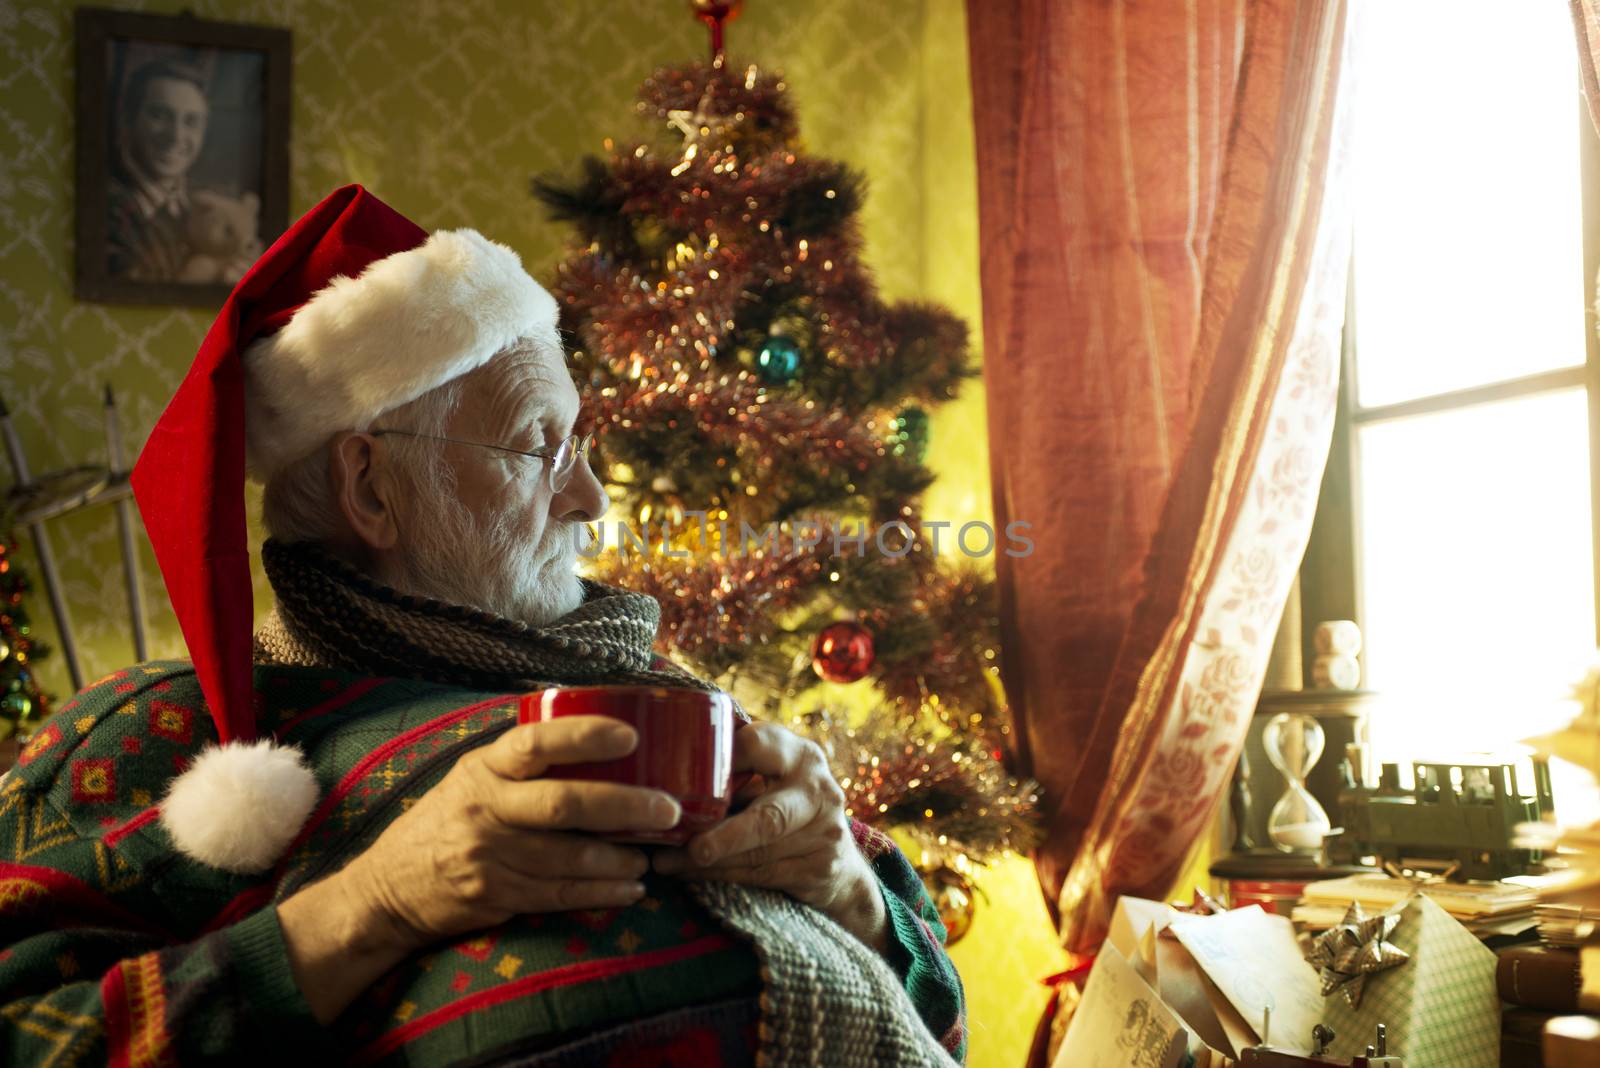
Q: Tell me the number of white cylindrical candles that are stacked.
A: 2